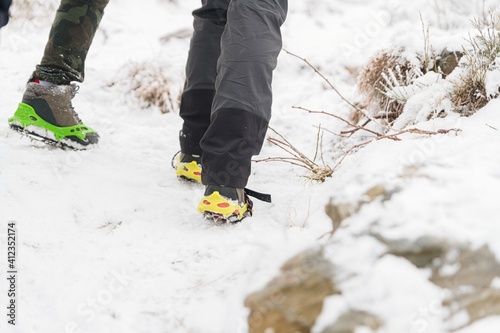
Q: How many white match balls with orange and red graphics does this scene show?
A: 0